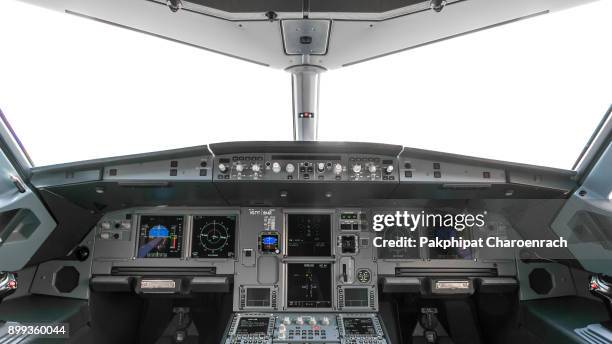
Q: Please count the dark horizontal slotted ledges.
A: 2